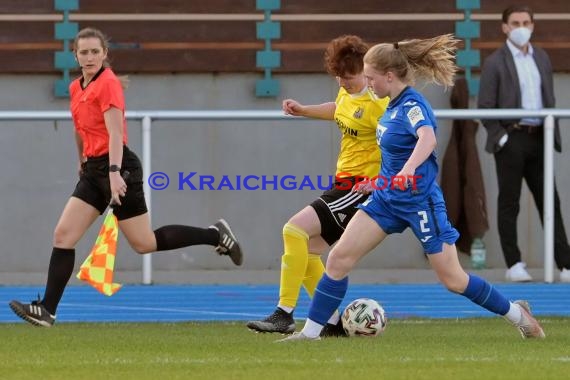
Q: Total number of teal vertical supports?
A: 3